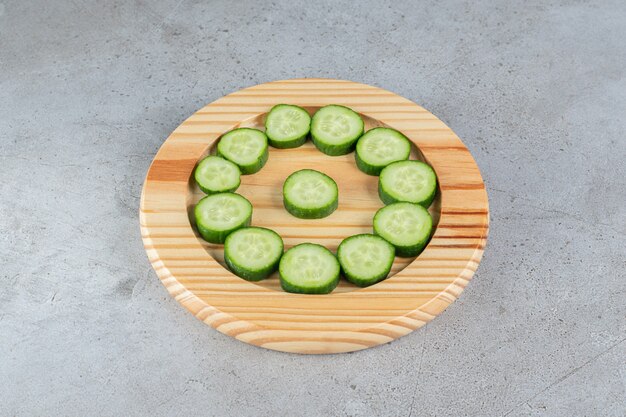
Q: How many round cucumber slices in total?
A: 12